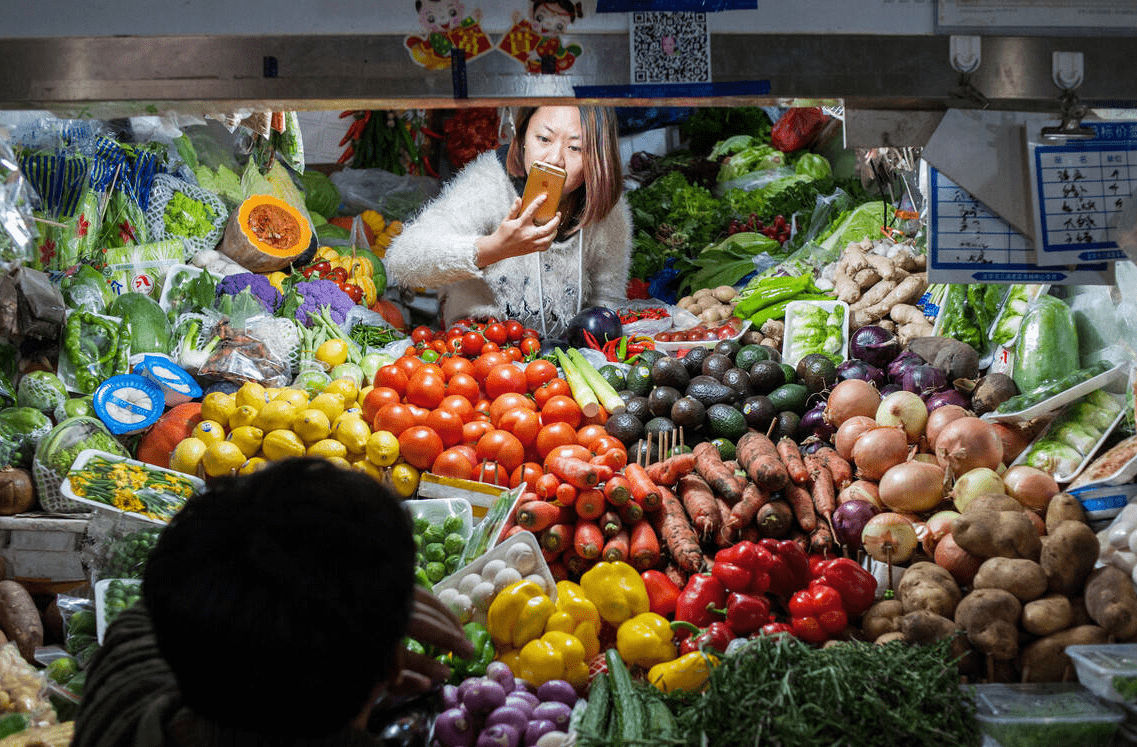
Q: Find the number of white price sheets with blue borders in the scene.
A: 2